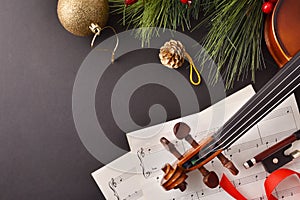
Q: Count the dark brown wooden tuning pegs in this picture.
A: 4